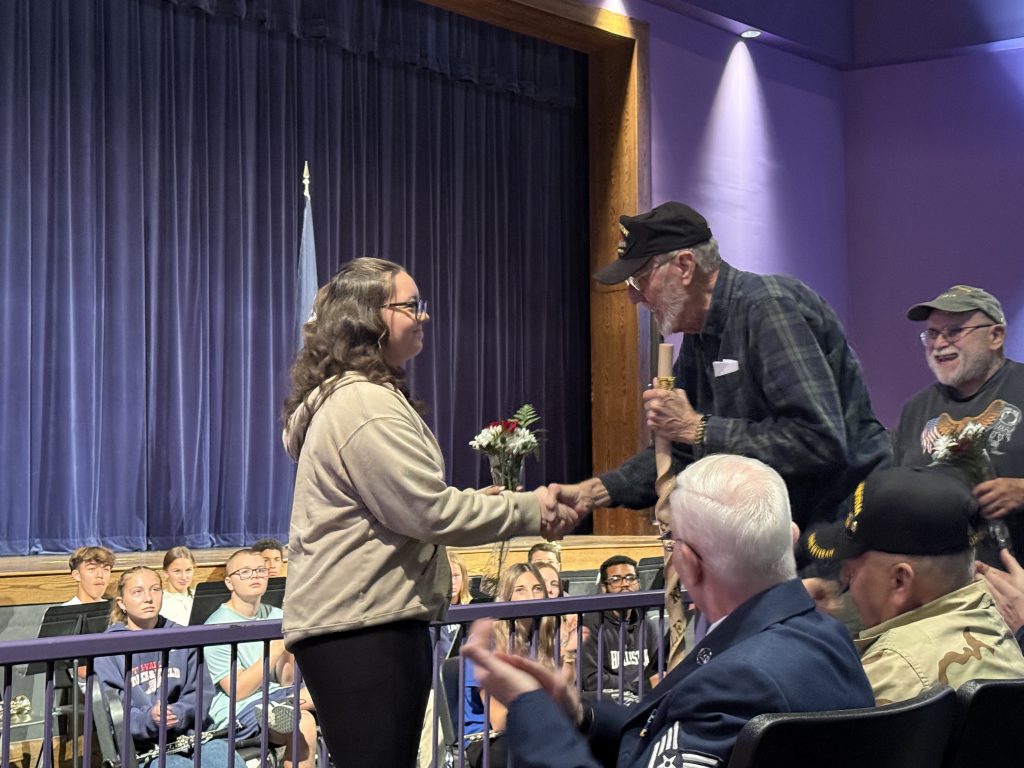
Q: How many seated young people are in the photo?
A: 10